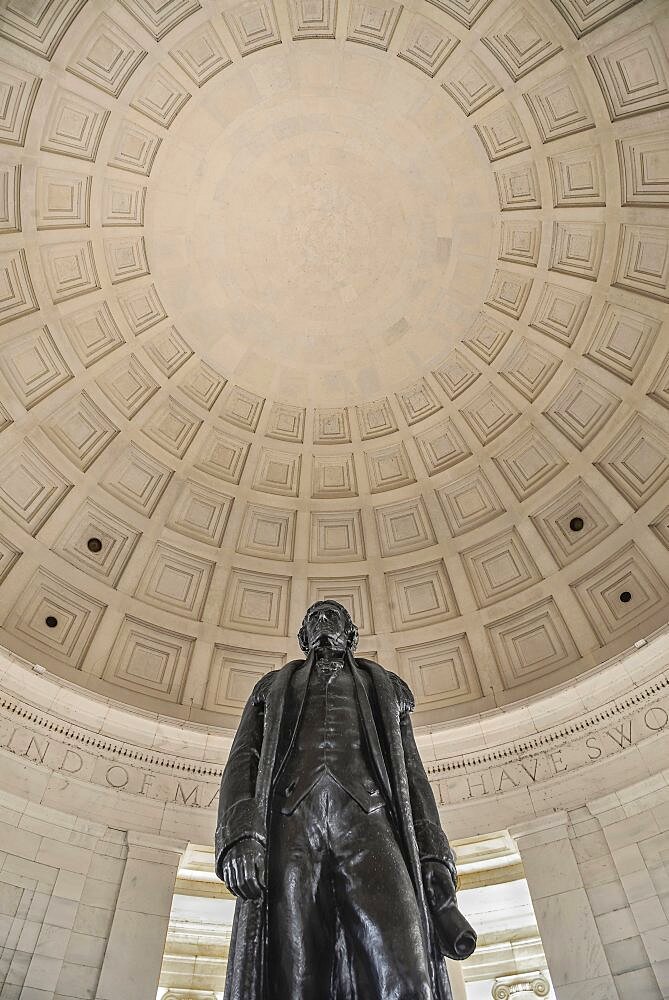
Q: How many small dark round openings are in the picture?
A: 4